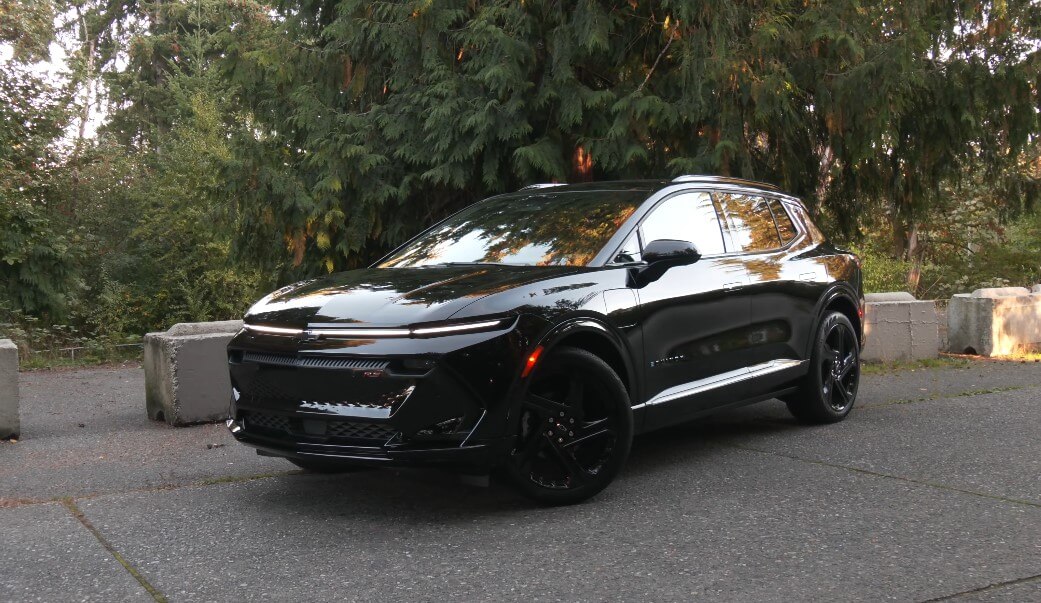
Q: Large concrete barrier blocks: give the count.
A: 4